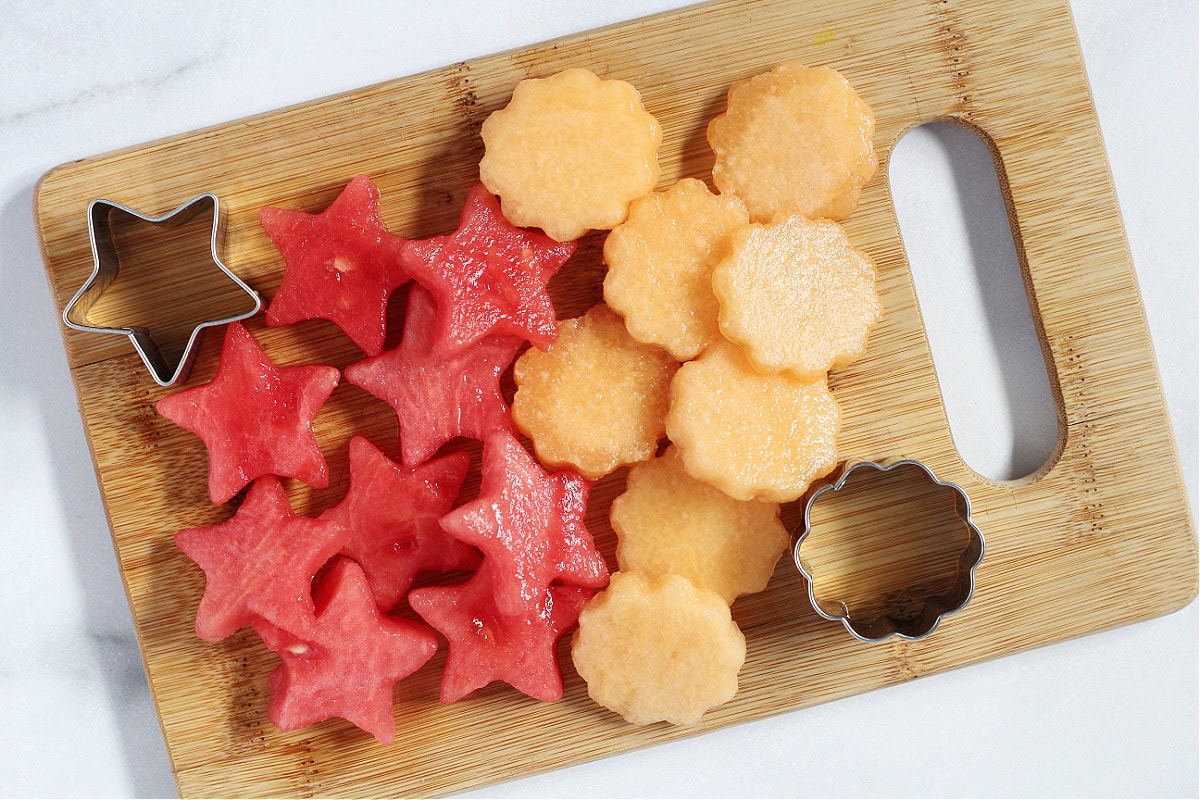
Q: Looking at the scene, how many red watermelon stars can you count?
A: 9